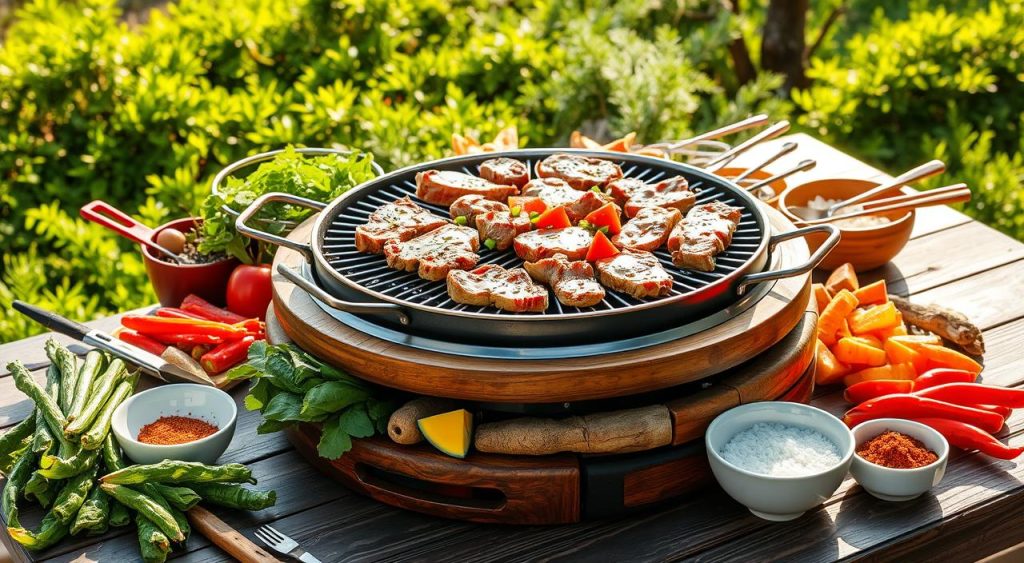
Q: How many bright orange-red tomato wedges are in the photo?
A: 4